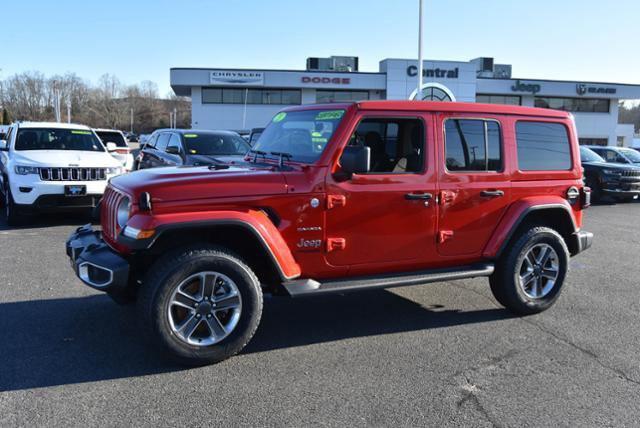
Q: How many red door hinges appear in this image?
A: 4